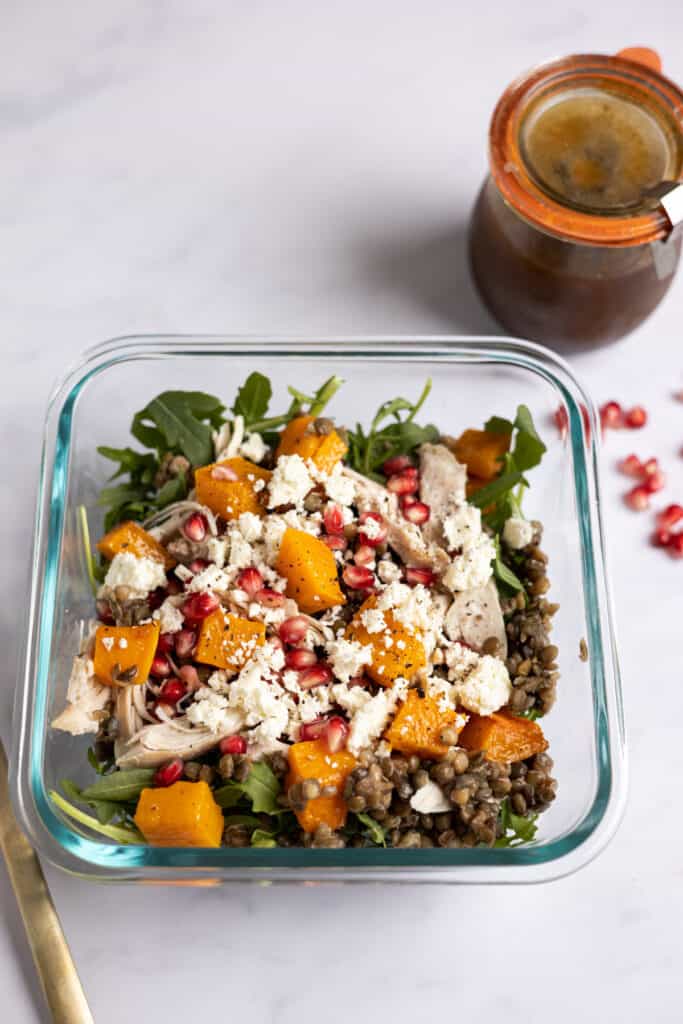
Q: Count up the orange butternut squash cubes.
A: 12